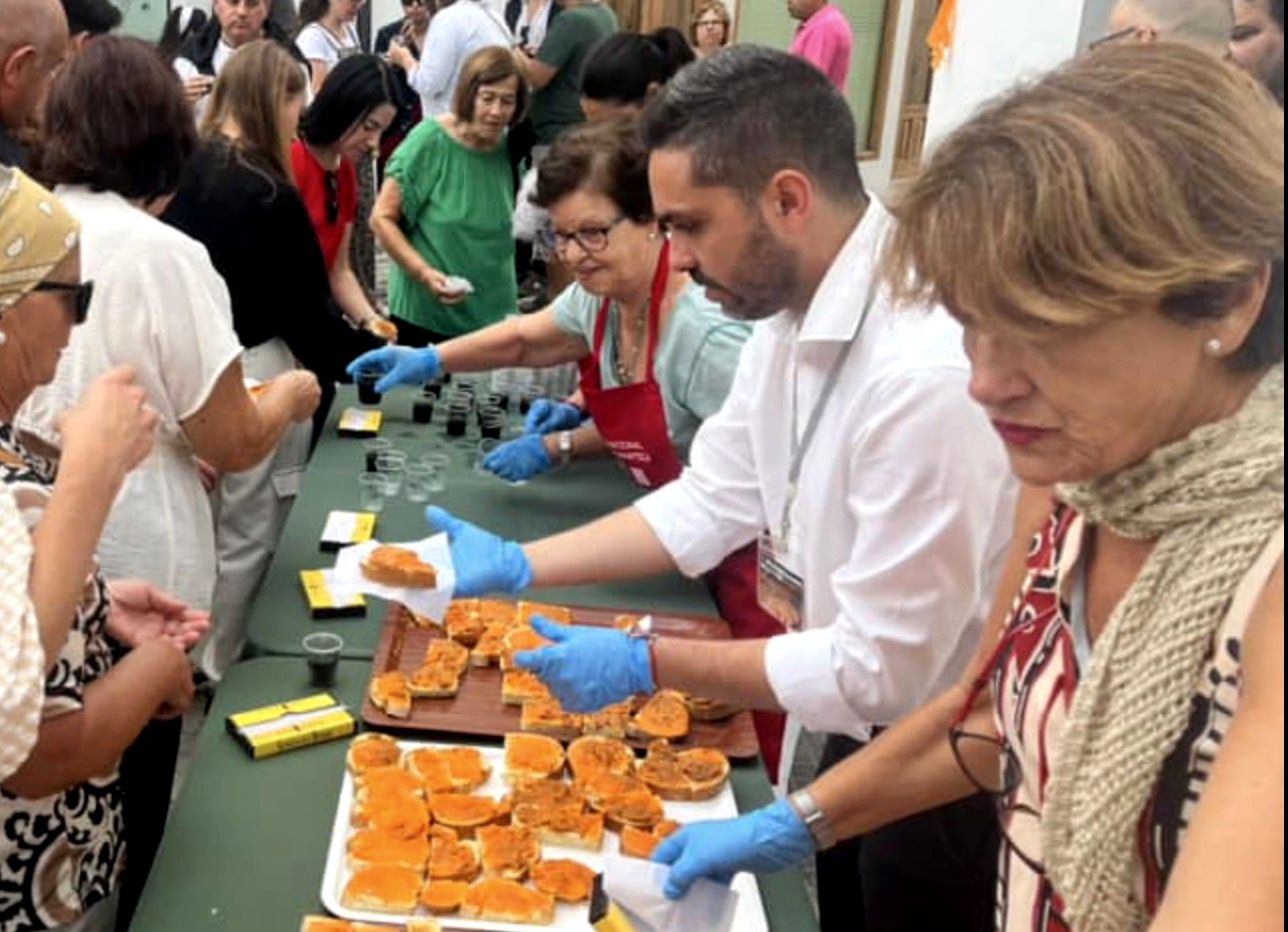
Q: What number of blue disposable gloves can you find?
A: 6